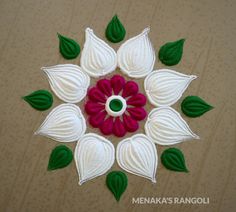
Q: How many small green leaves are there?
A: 8